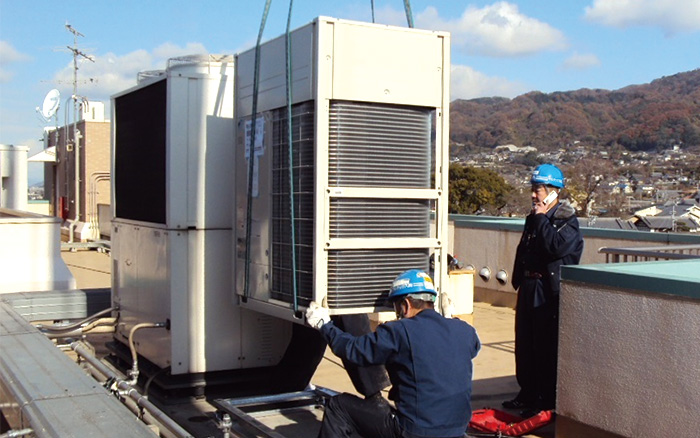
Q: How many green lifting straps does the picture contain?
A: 4